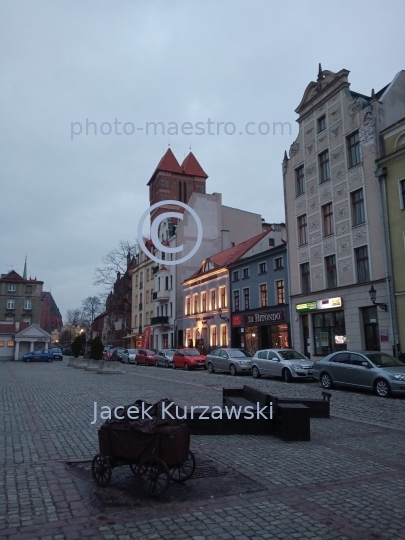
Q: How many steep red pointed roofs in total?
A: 2